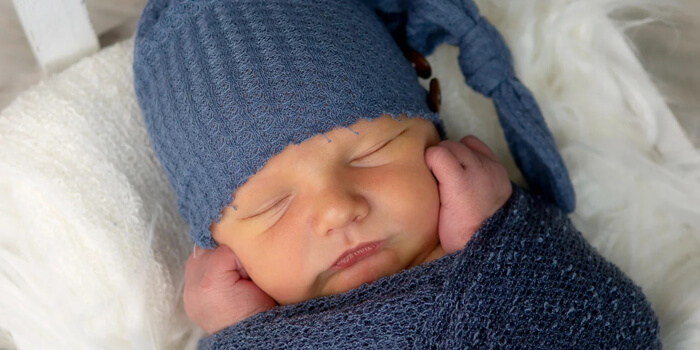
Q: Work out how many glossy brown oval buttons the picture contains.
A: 2